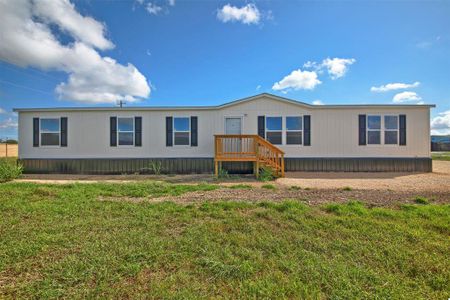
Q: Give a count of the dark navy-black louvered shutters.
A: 10